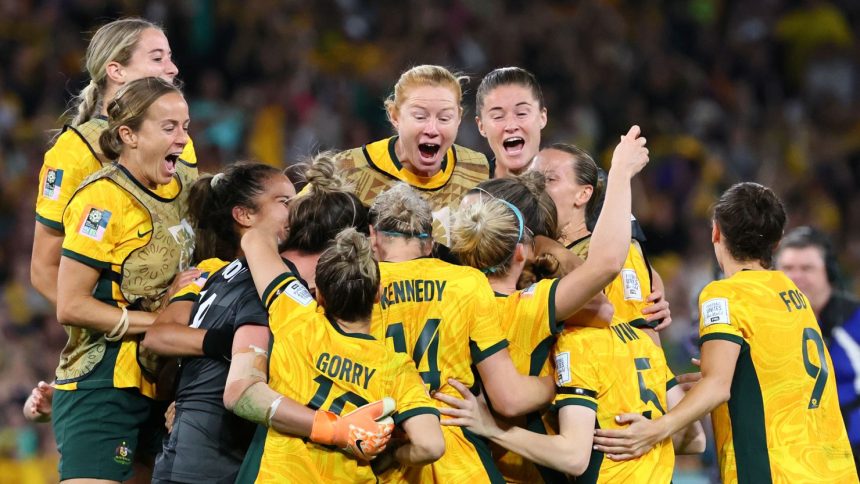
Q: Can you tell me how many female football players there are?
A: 13